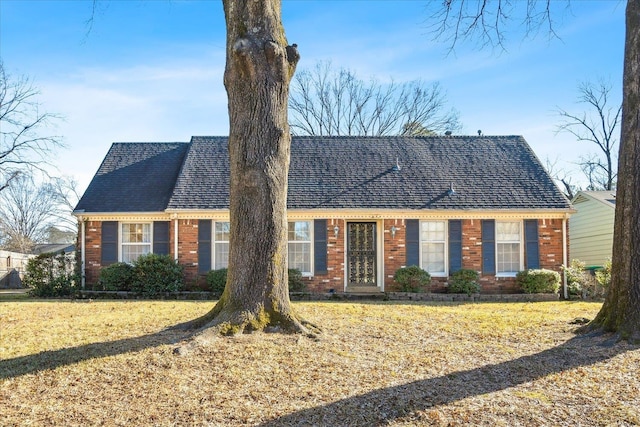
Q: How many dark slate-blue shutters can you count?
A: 8